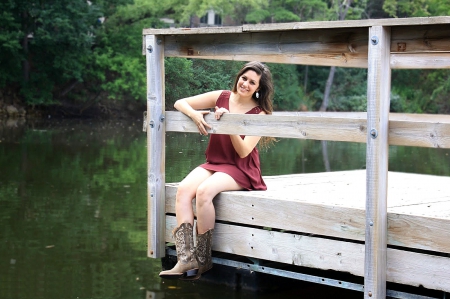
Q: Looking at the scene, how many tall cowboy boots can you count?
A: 2